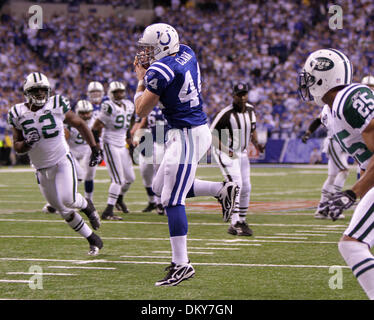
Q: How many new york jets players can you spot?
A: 5